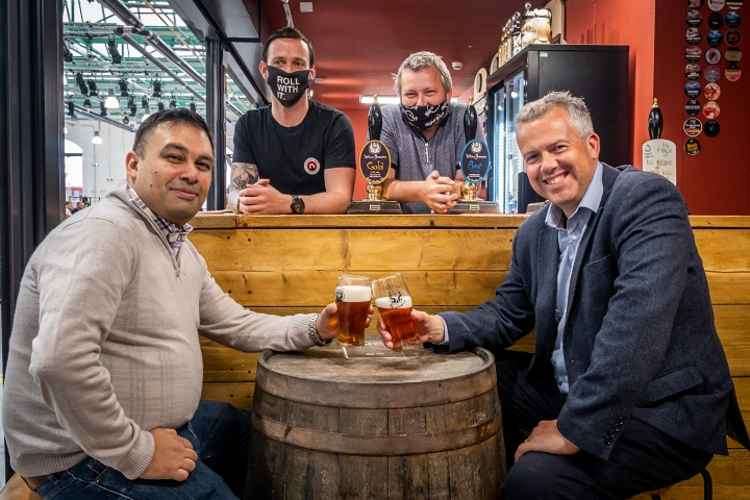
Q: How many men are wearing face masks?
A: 2